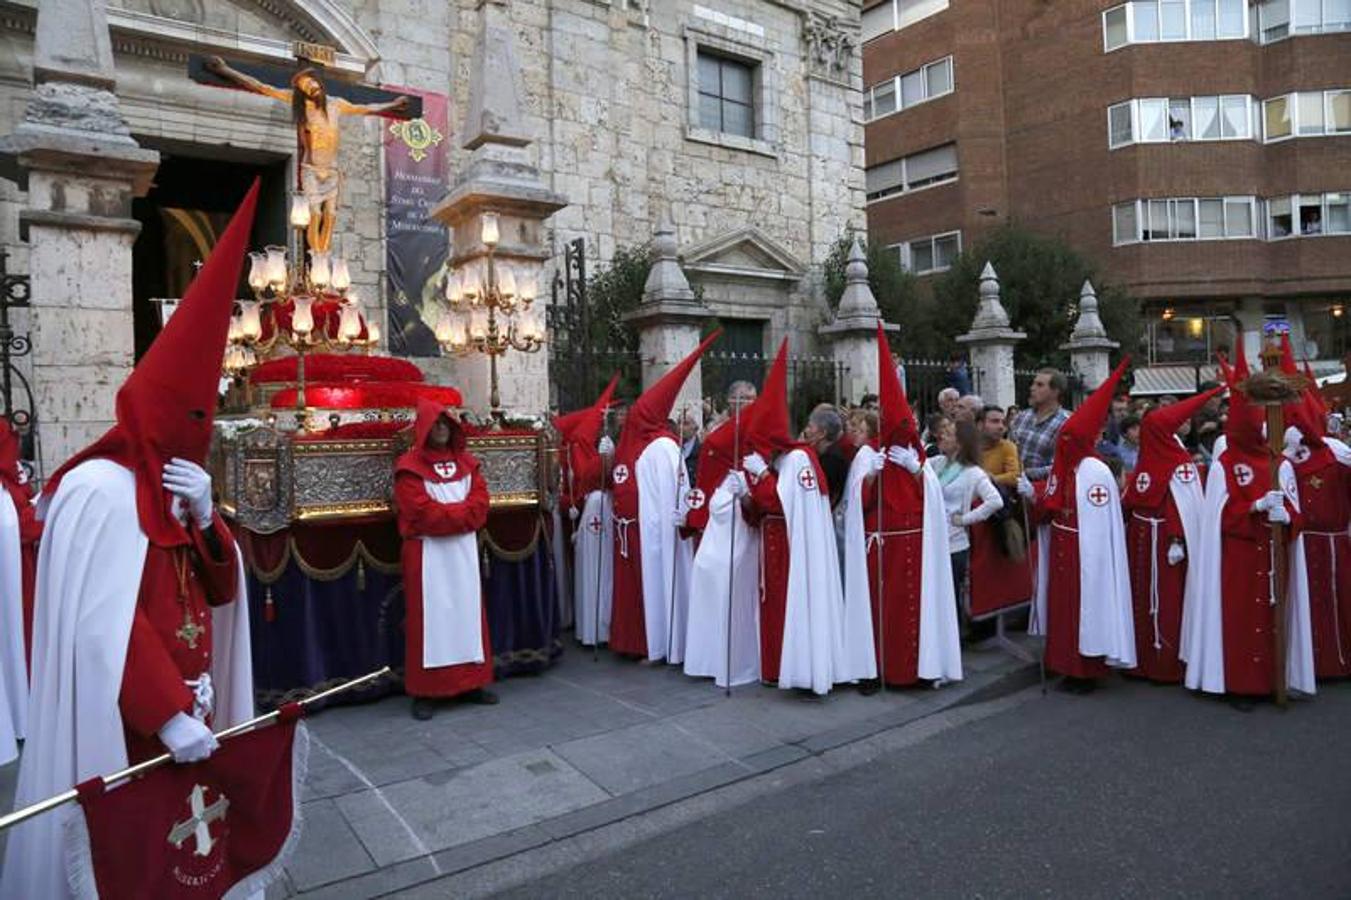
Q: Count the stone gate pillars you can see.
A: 6